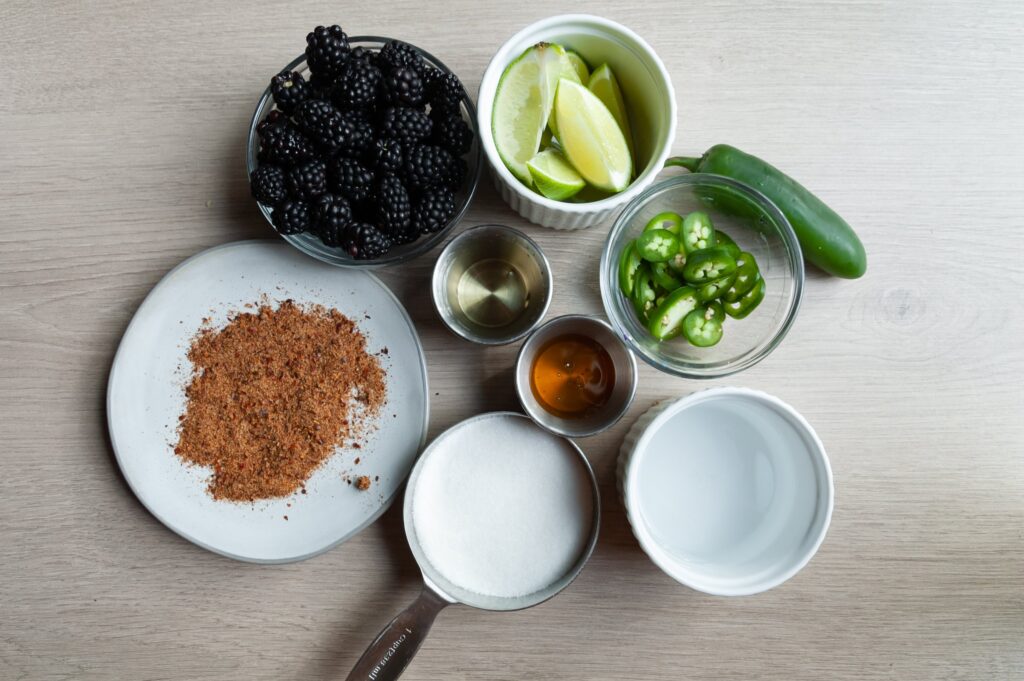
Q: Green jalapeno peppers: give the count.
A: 1